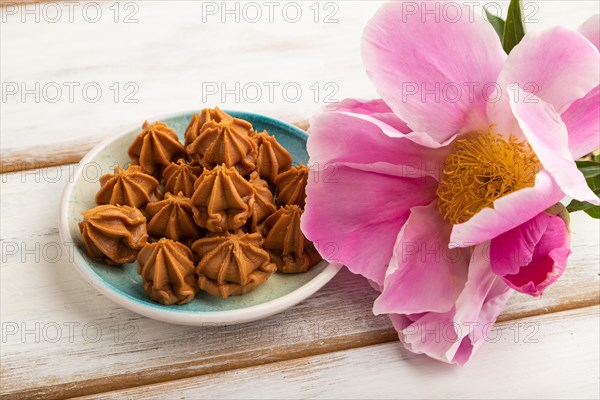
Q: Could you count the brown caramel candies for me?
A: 14